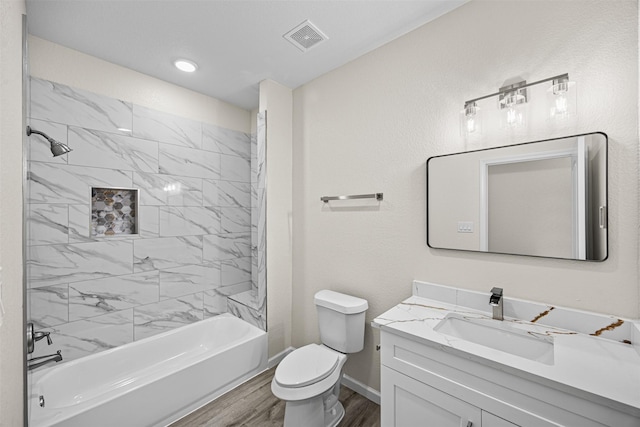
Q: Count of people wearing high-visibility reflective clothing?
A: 0